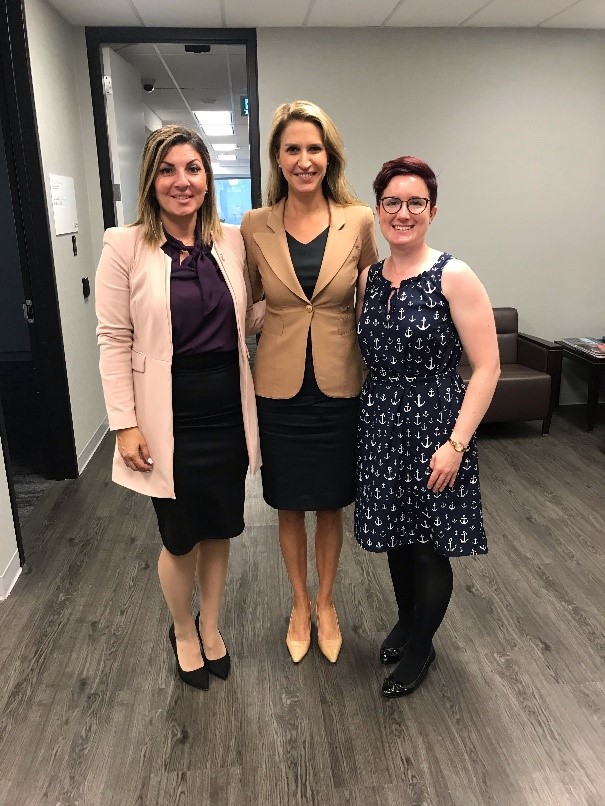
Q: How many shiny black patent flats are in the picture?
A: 2